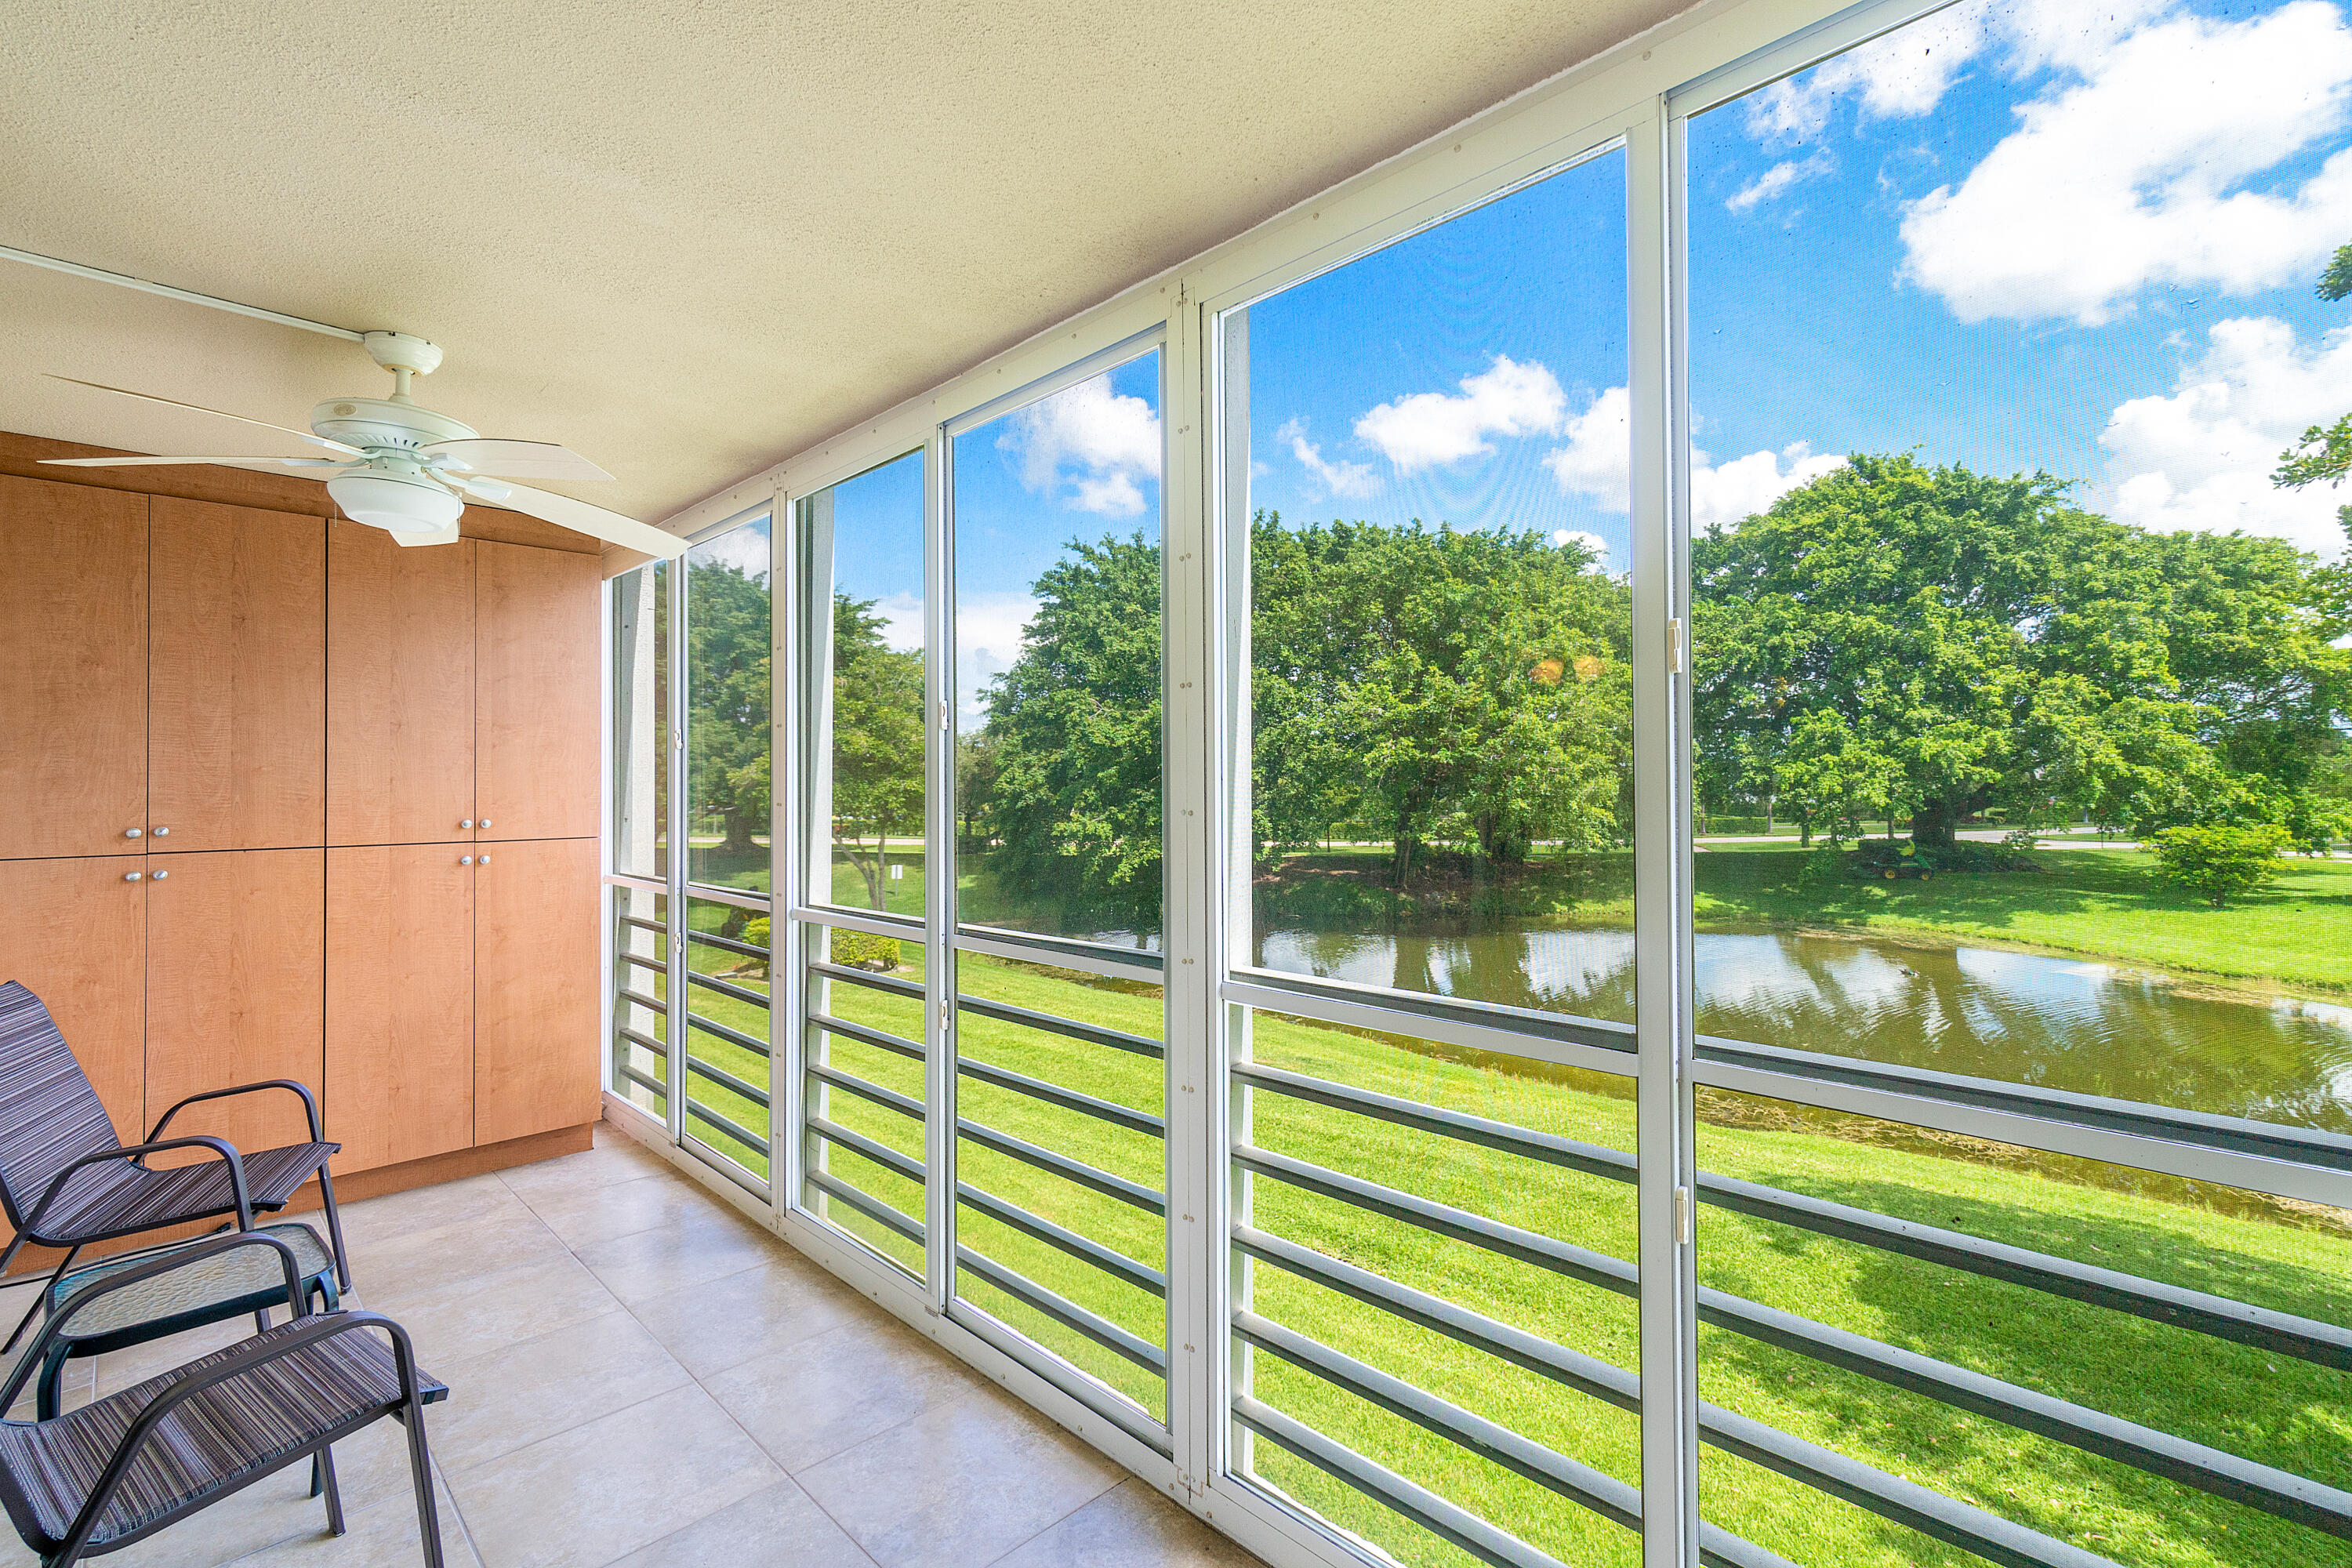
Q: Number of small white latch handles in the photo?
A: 6